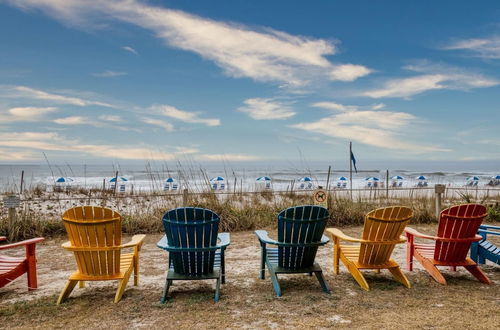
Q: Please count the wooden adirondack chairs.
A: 7